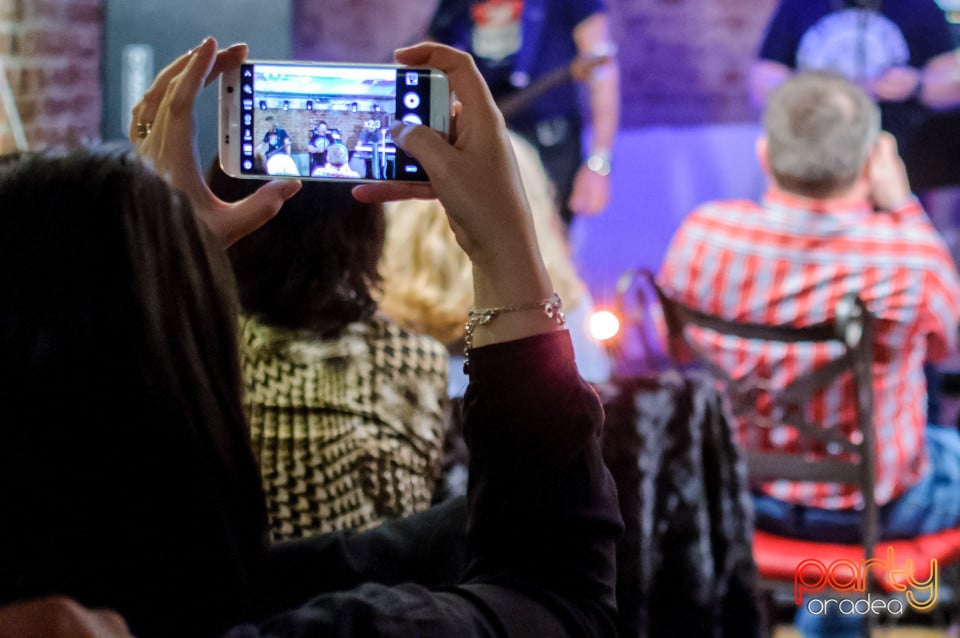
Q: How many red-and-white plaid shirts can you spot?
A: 1